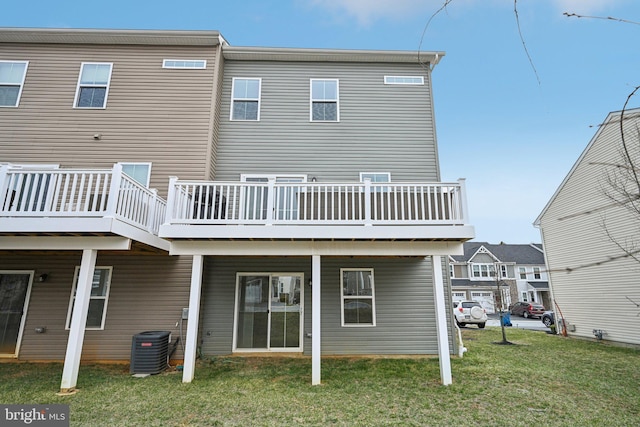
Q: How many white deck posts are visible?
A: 4